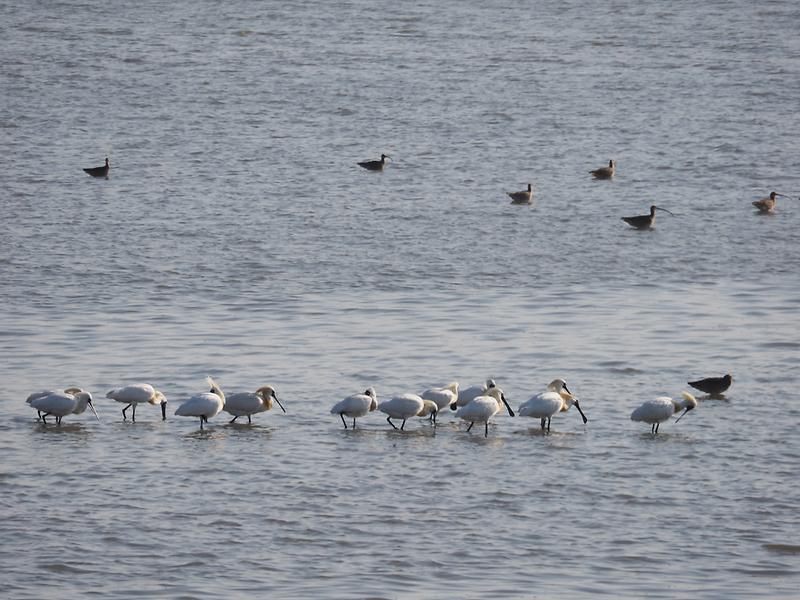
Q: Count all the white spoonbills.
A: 13